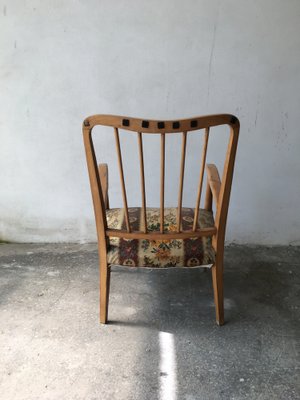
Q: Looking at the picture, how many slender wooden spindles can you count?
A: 5